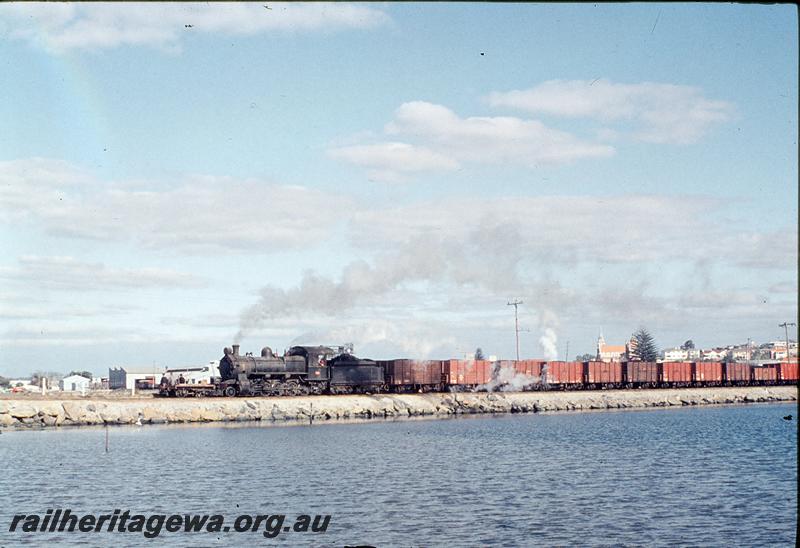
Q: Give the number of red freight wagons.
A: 11